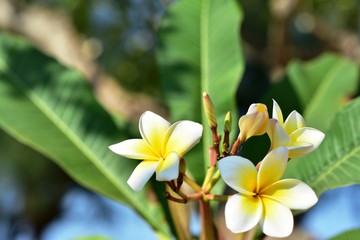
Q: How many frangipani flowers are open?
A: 3